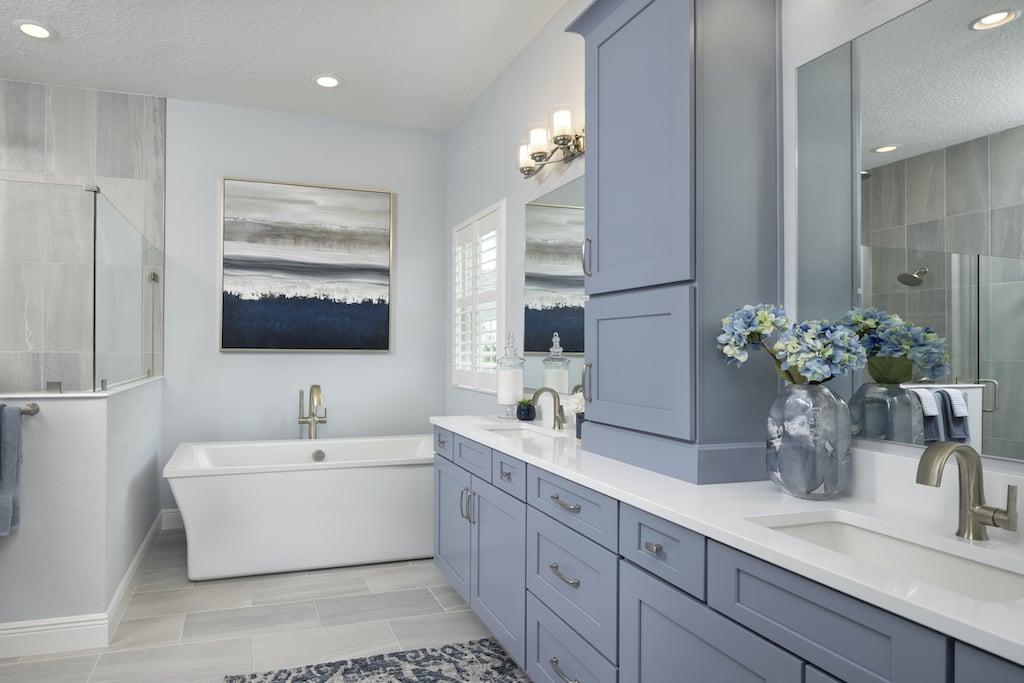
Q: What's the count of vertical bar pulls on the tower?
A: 2